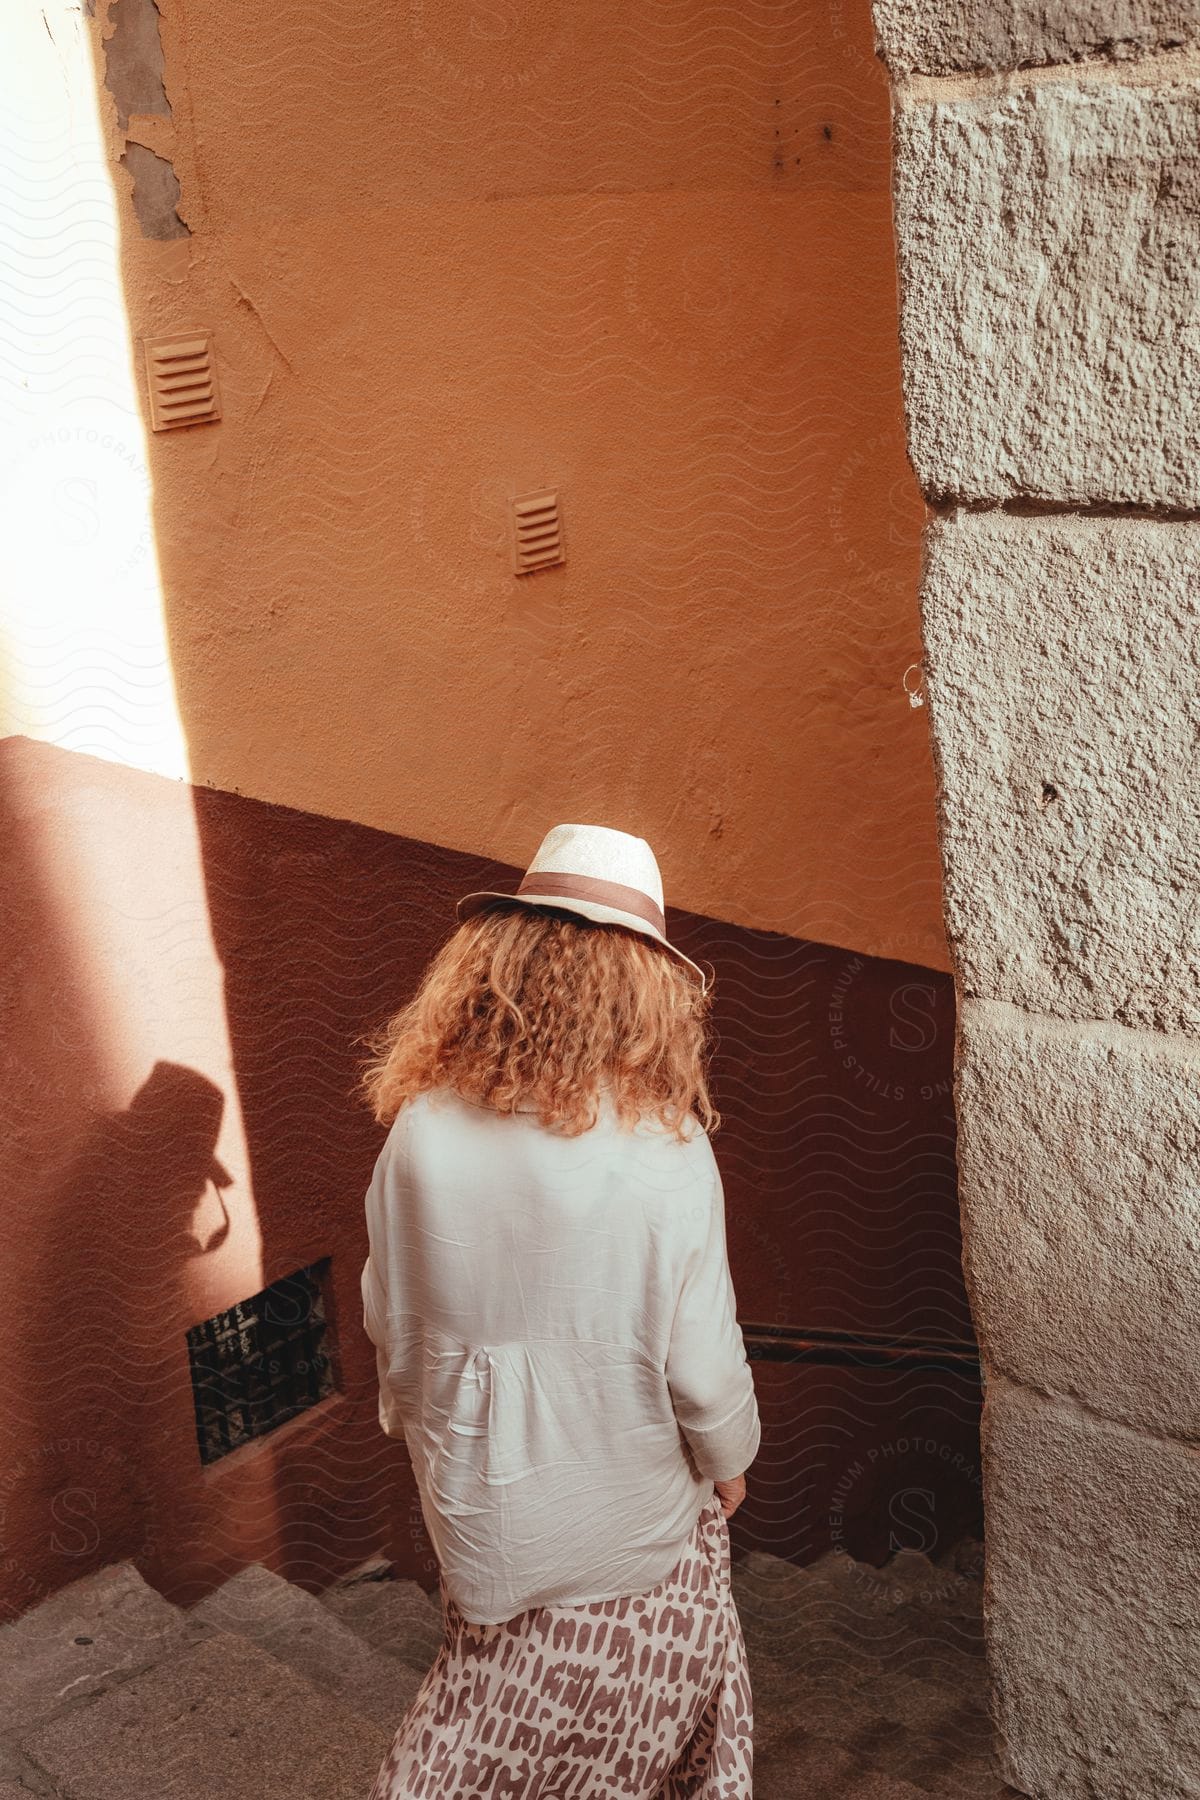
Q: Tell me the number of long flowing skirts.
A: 1